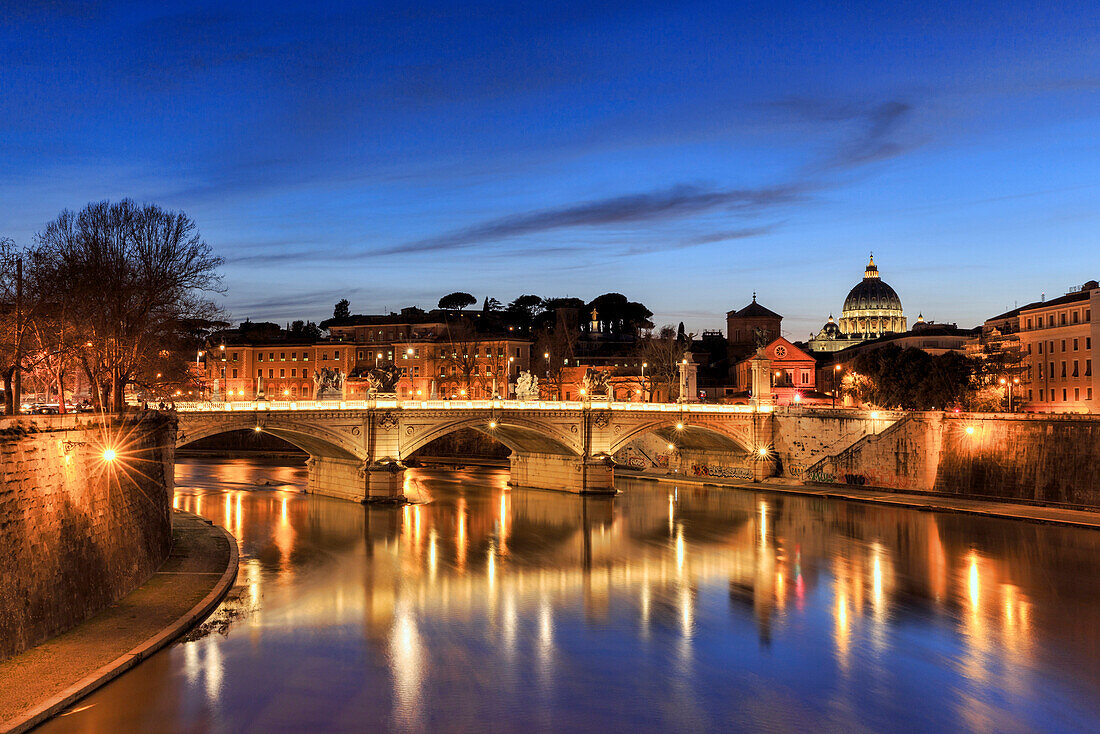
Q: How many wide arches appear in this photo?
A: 3